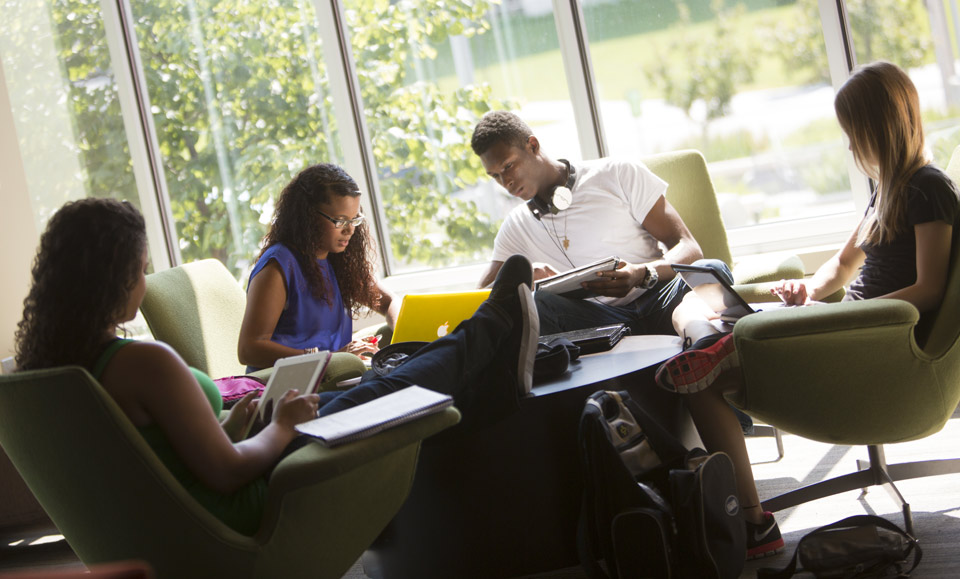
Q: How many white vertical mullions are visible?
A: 4